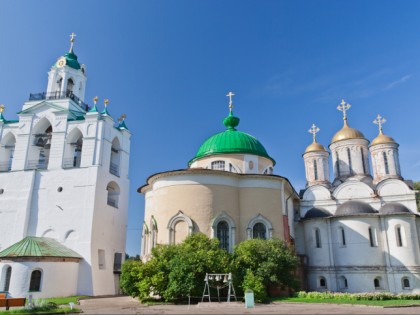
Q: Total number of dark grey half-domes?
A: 3